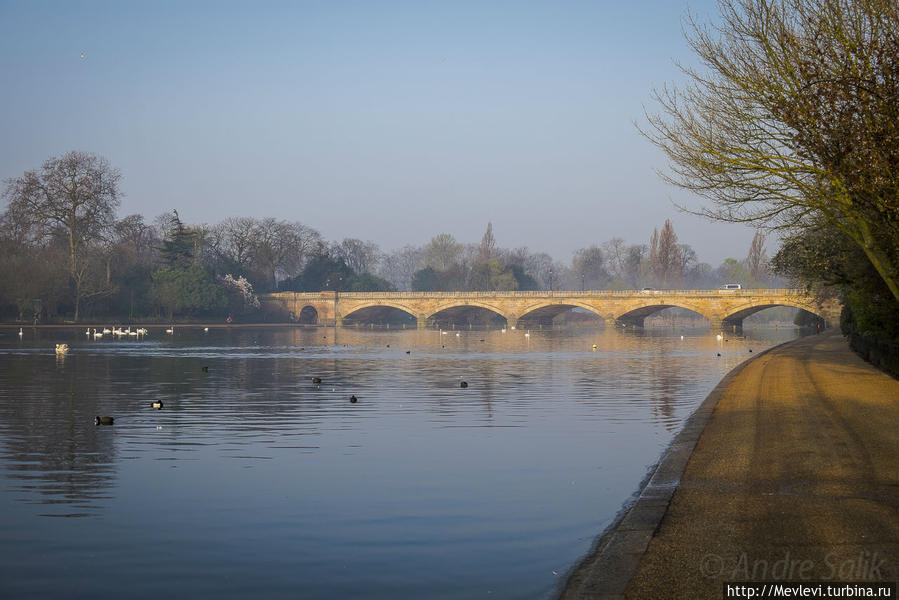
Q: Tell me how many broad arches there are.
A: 5